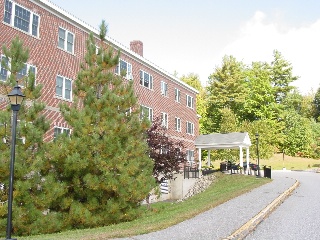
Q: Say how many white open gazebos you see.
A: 1